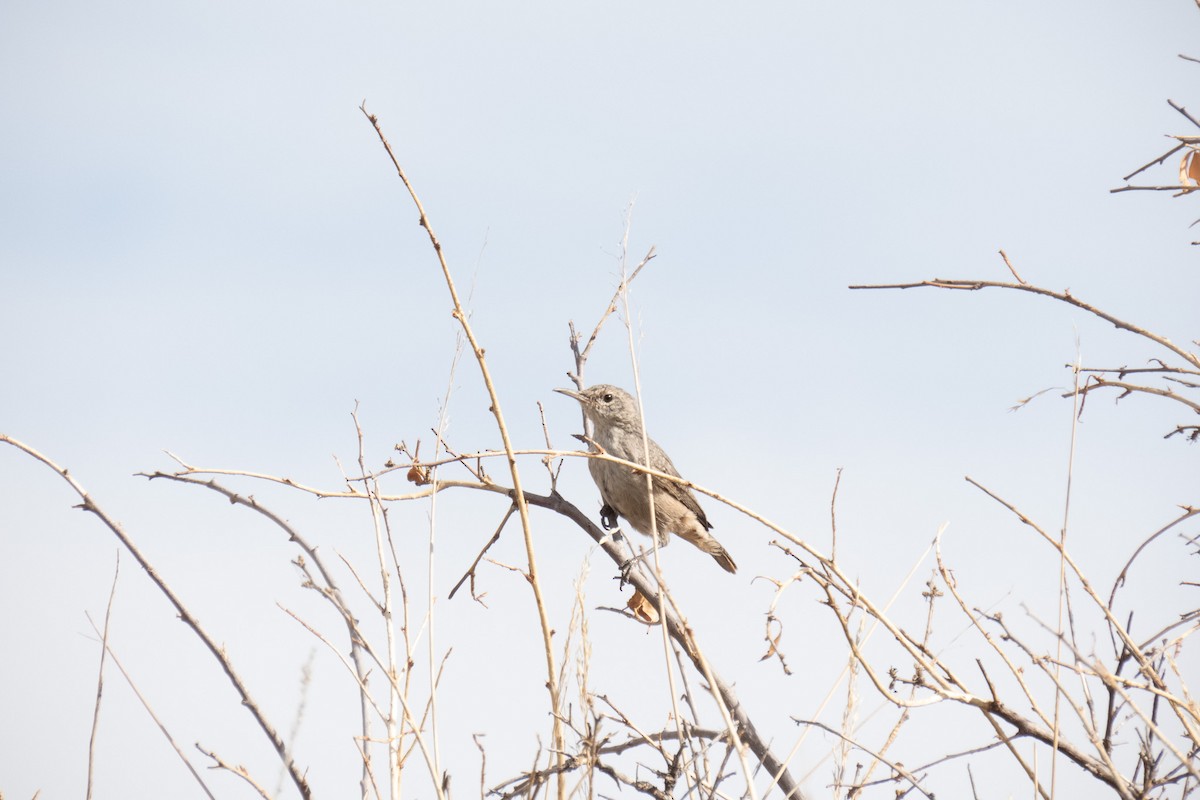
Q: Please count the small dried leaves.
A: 3